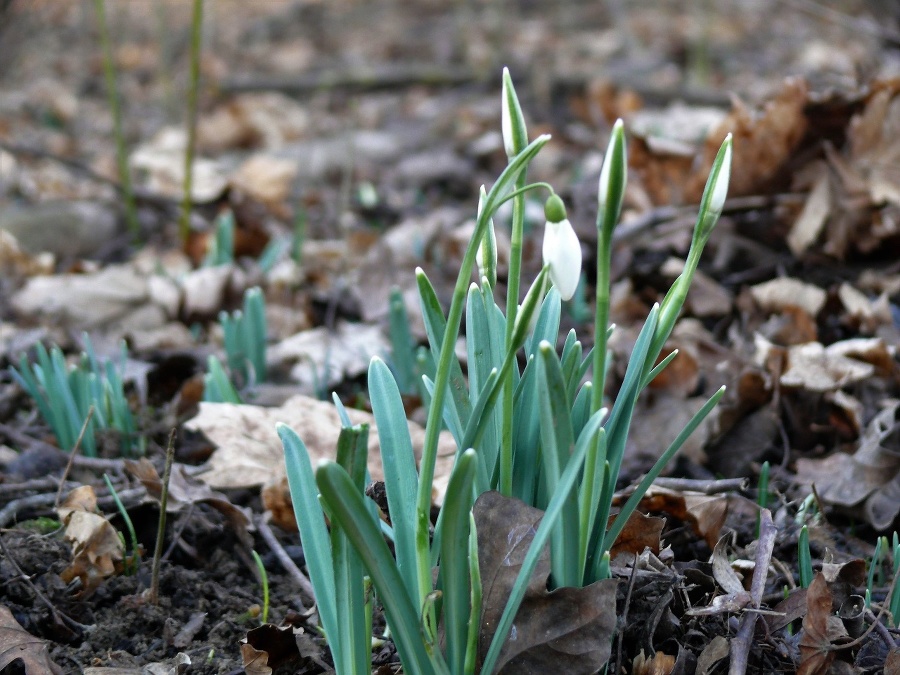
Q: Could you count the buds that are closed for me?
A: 5